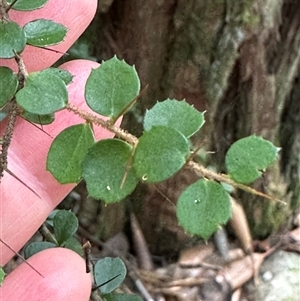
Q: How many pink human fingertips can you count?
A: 3